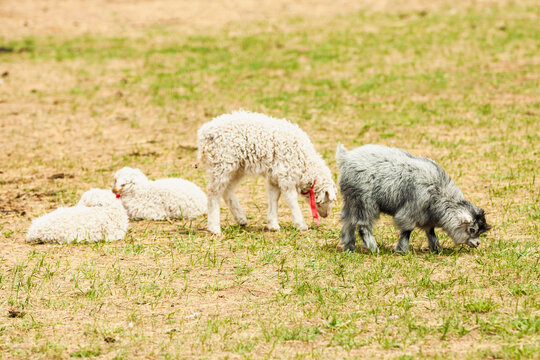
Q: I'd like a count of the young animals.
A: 4